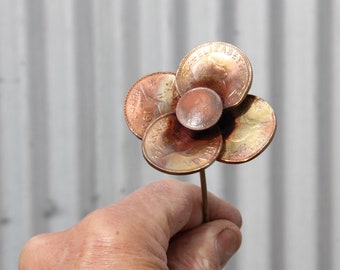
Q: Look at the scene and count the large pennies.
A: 4